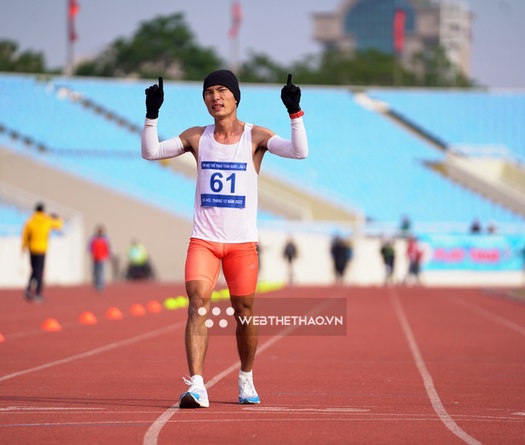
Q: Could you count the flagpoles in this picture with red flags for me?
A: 3